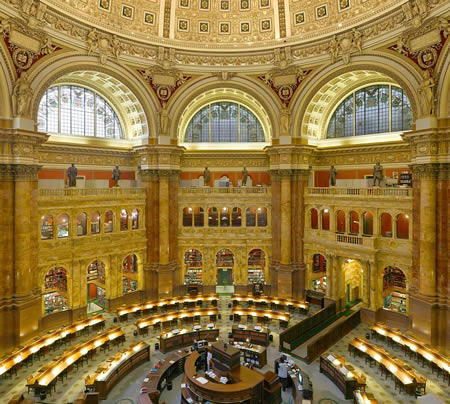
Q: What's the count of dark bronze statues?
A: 6